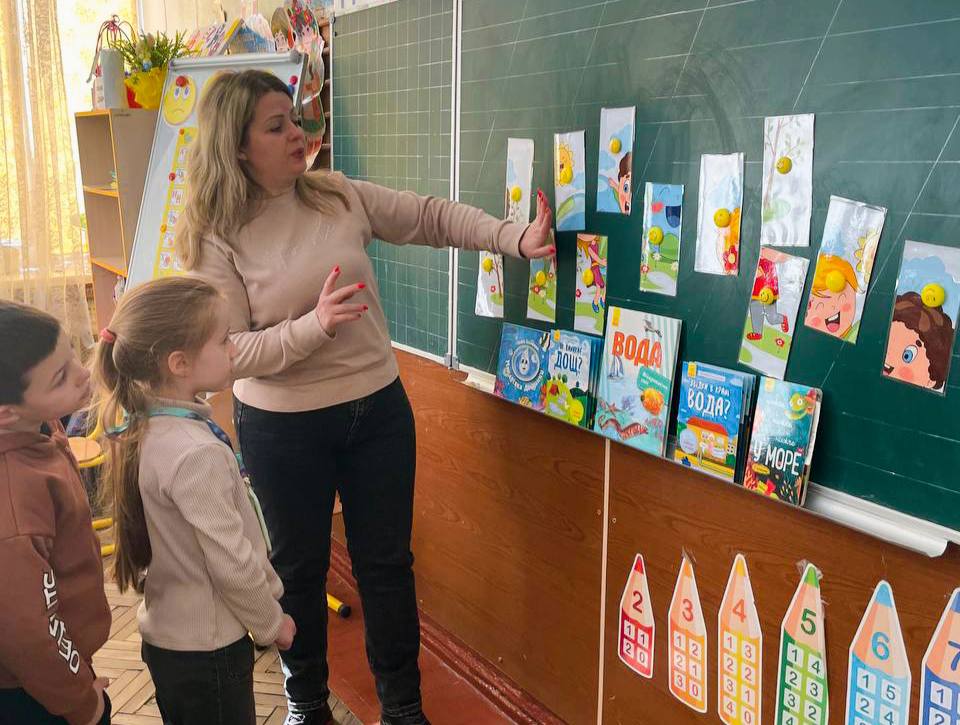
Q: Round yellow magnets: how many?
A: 12